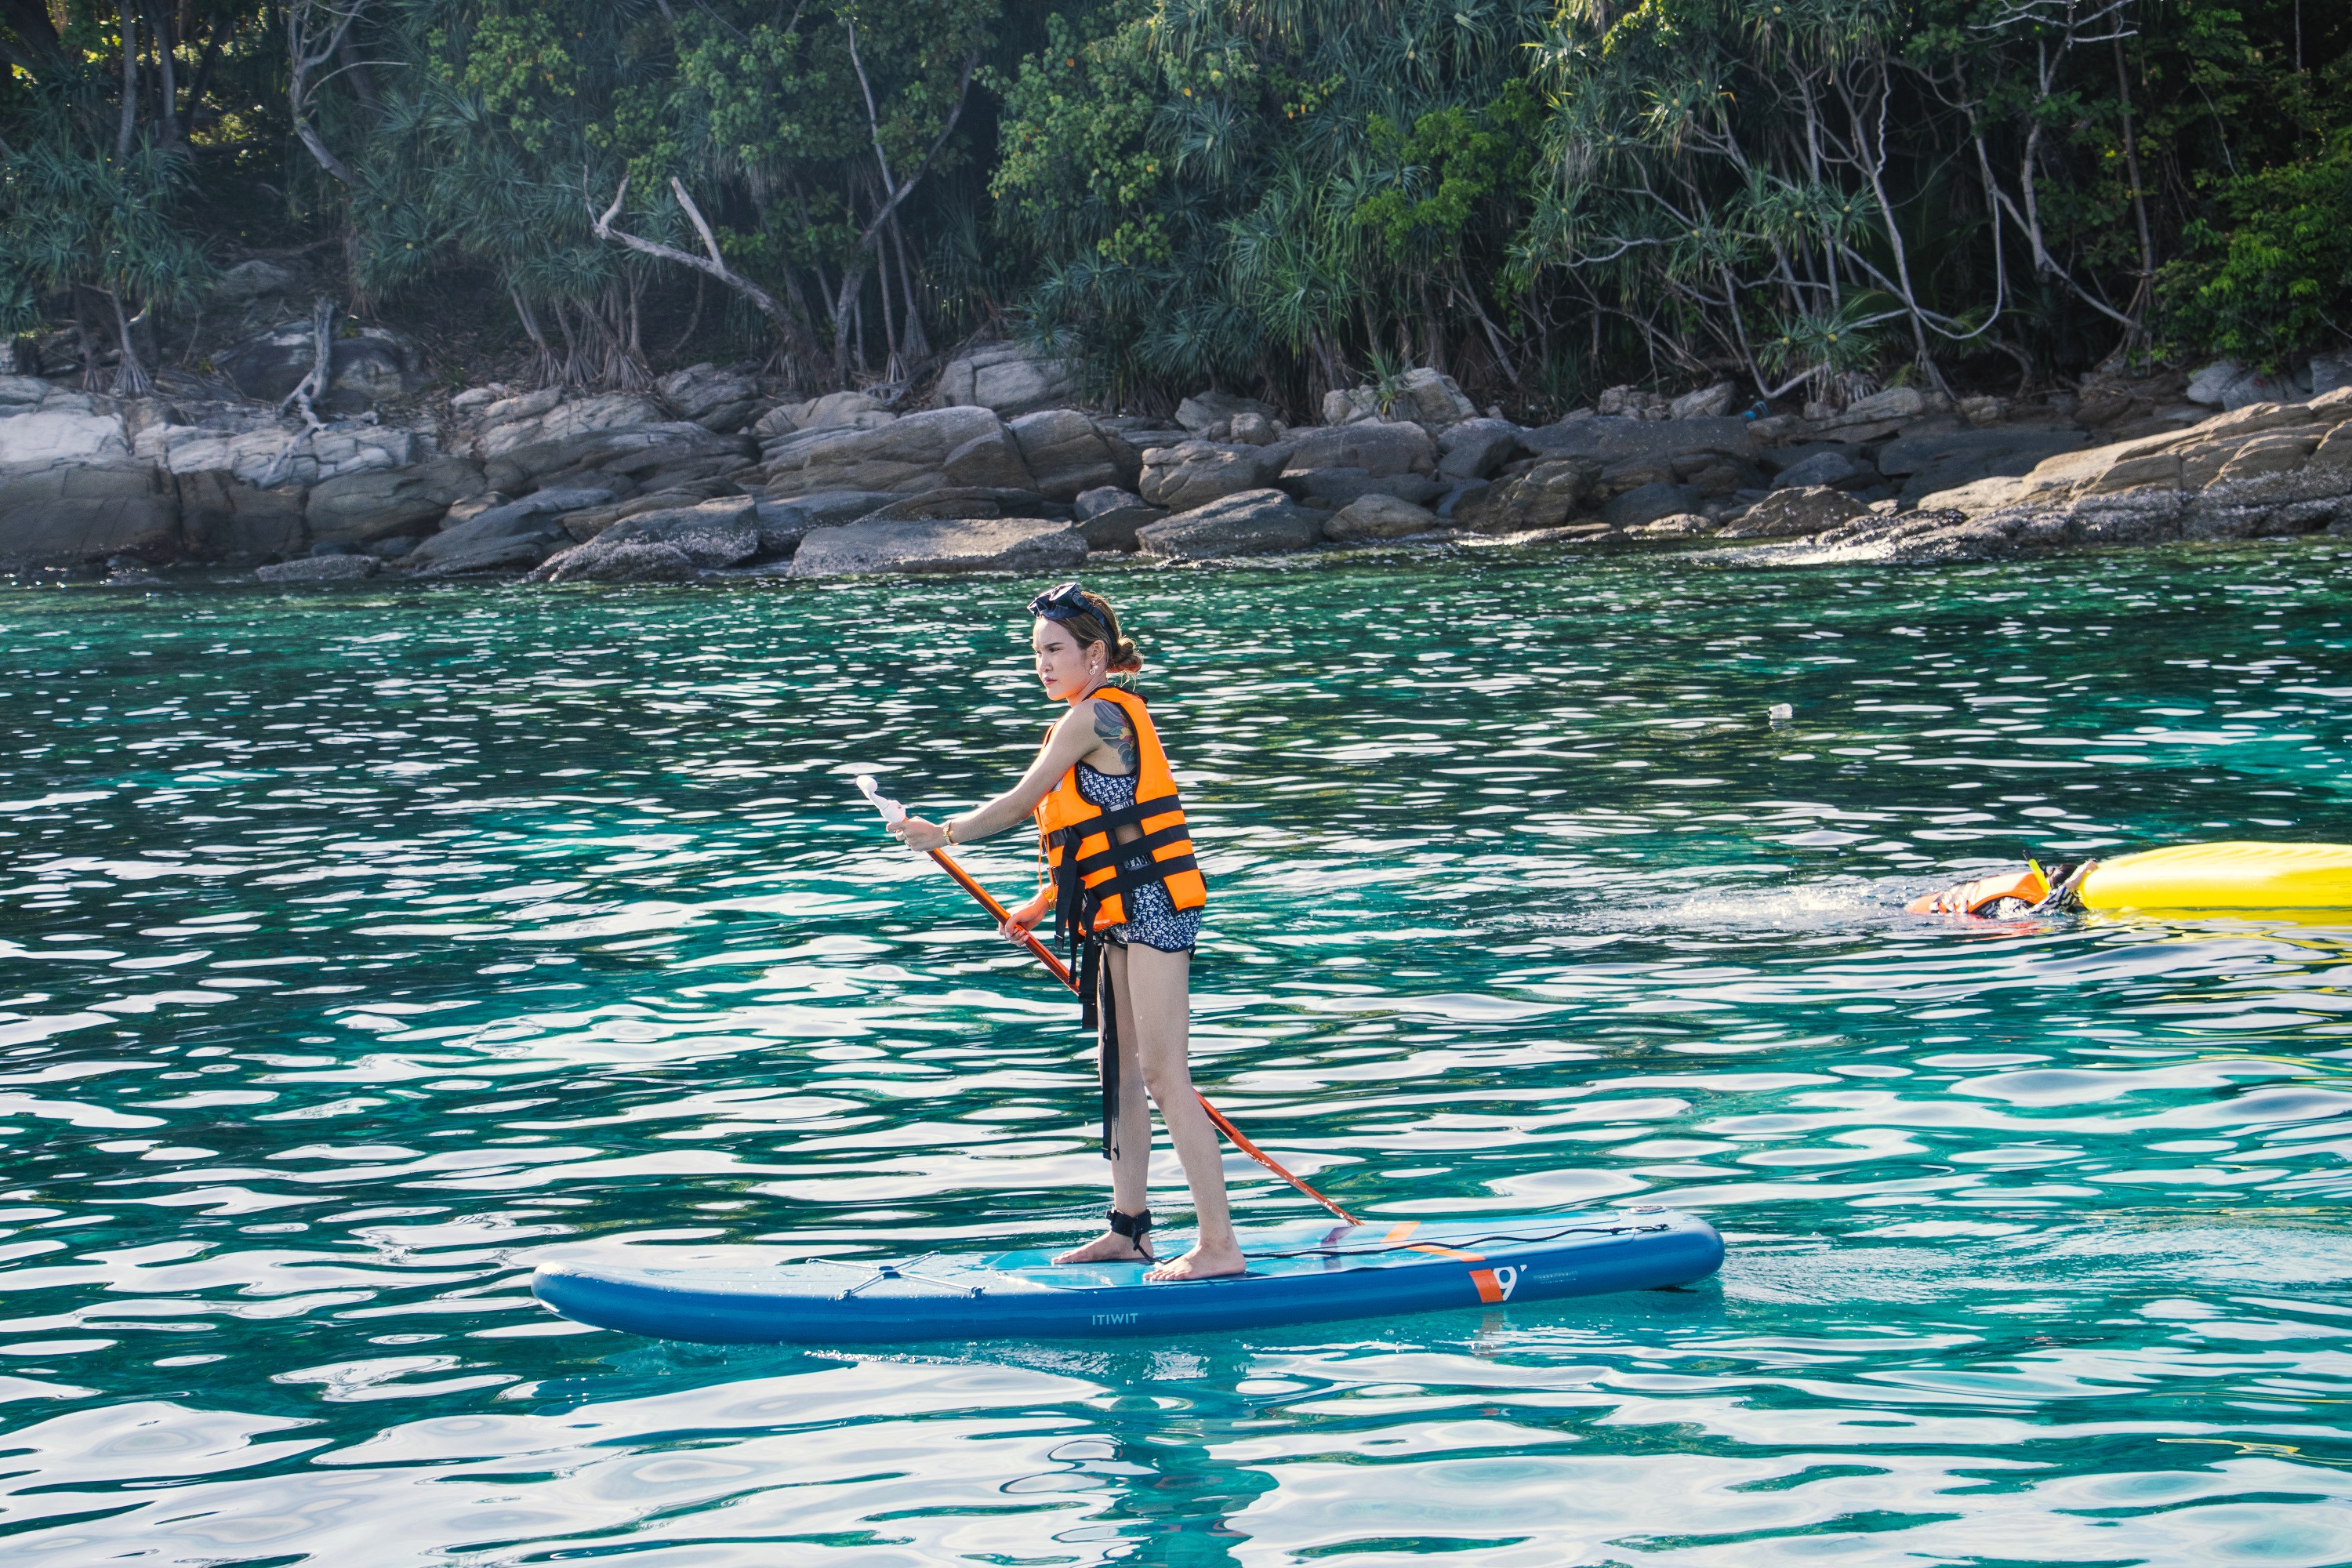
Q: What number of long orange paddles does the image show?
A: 1